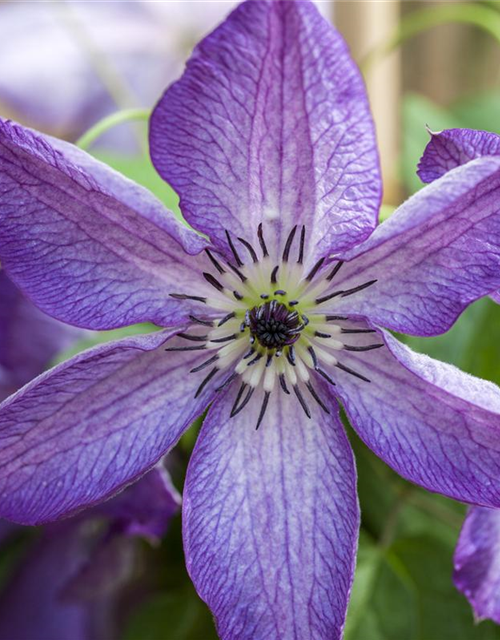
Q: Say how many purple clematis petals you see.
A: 6